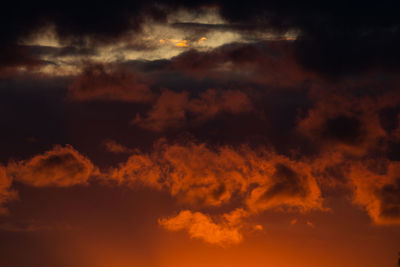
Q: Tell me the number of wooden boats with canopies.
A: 0